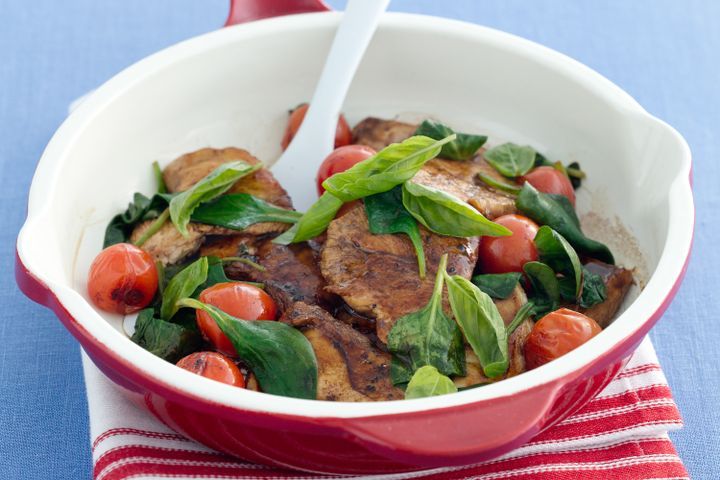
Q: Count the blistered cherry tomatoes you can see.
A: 8